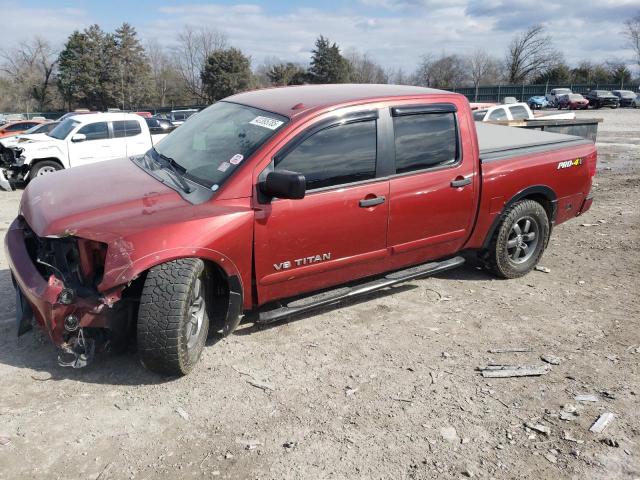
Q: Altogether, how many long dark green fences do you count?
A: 1